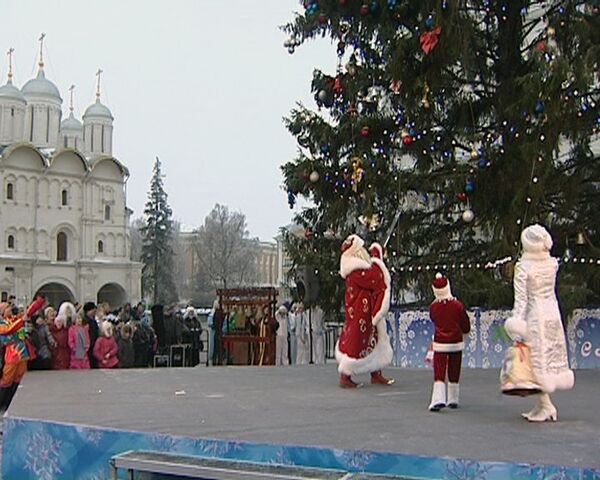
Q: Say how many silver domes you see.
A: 4